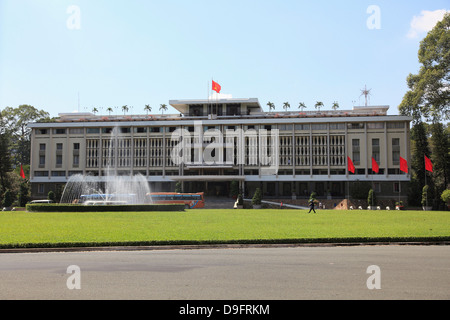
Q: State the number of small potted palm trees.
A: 10